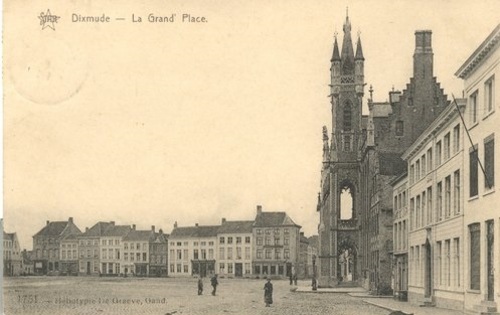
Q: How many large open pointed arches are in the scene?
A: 2